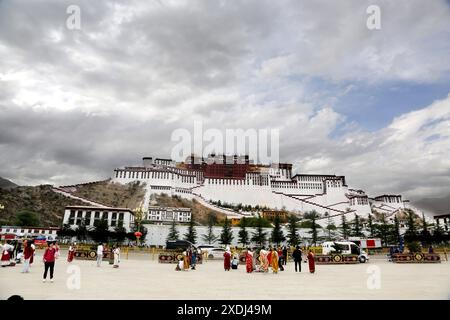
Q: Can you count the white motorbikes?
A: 0